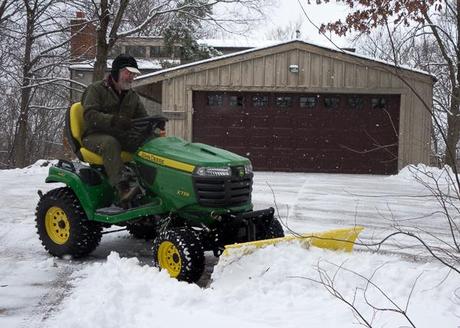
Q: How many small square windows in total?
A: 8